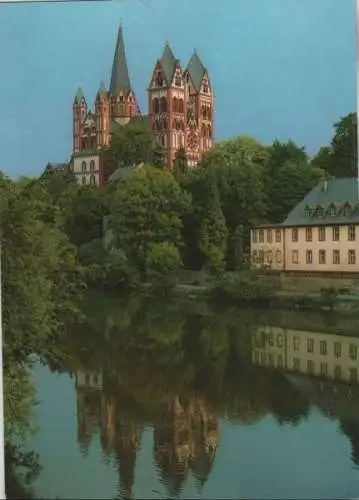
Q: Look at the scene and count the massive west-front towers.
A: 2